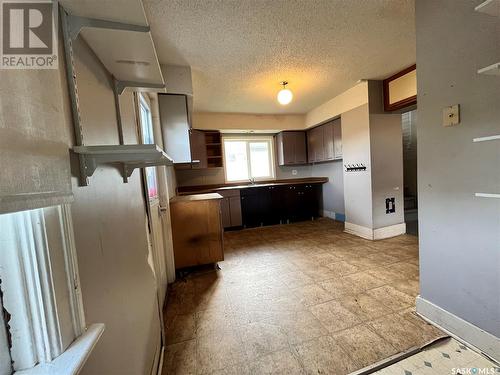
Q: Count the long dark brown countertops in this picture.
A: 1